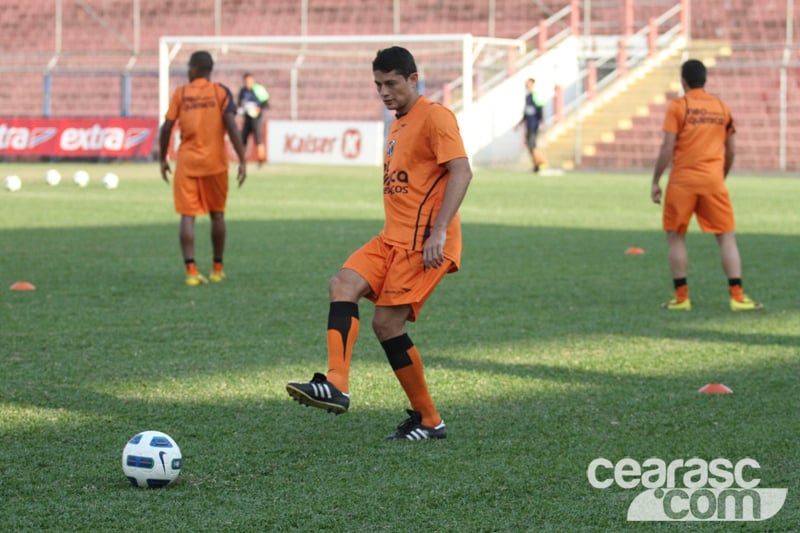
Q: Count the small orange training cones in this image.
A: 3